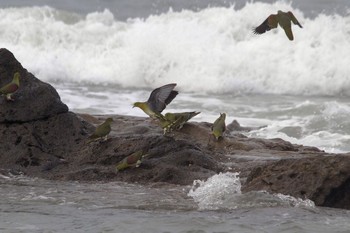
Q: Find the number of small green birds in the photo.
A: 7